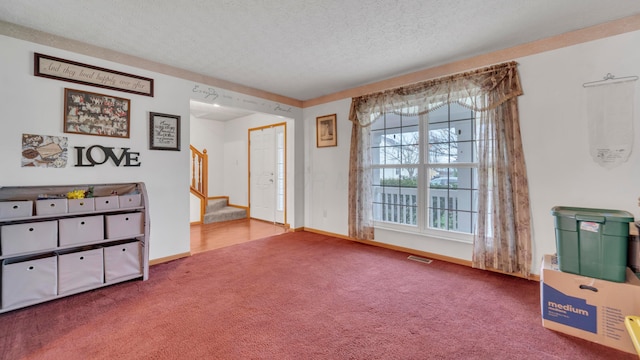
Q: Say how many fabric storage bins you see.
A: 11